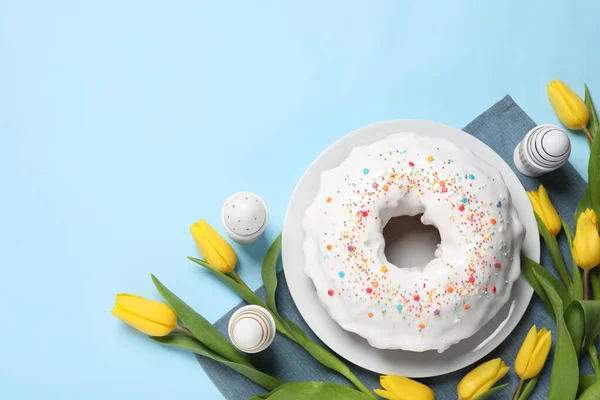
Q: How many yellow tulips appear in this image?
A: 8